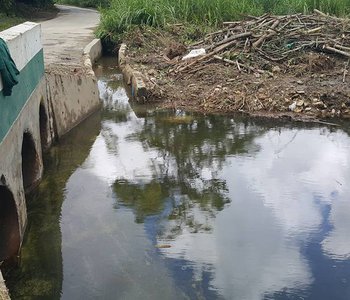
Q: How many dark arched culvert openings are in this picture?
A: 3